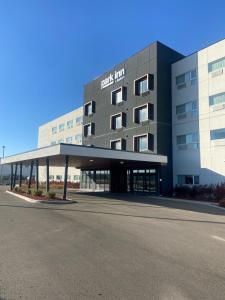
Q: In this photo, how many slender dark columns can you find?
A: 7